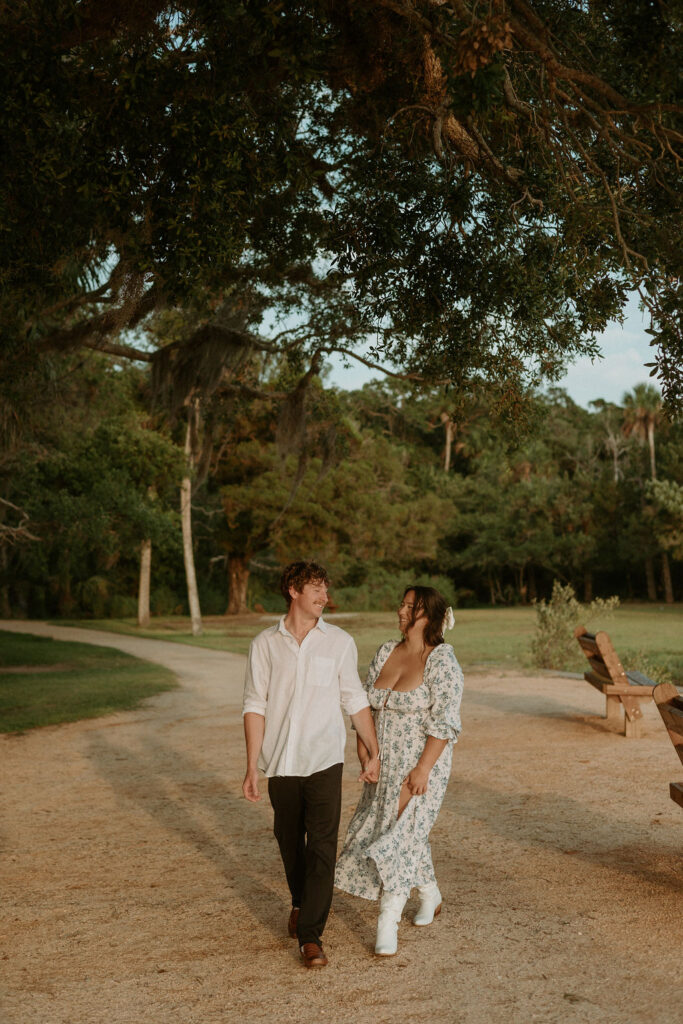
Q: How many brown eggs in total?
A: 0